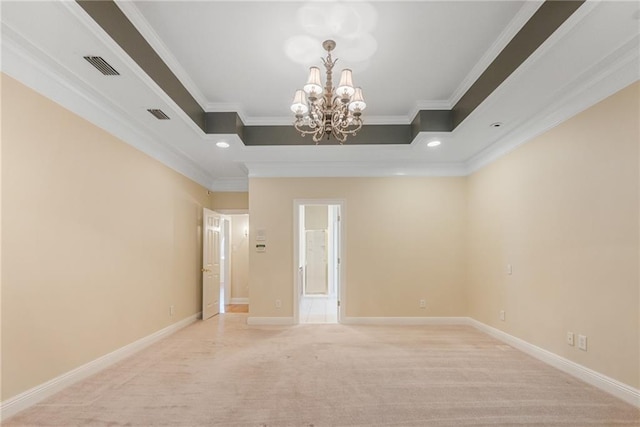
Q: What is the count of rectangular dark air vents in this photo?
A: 2